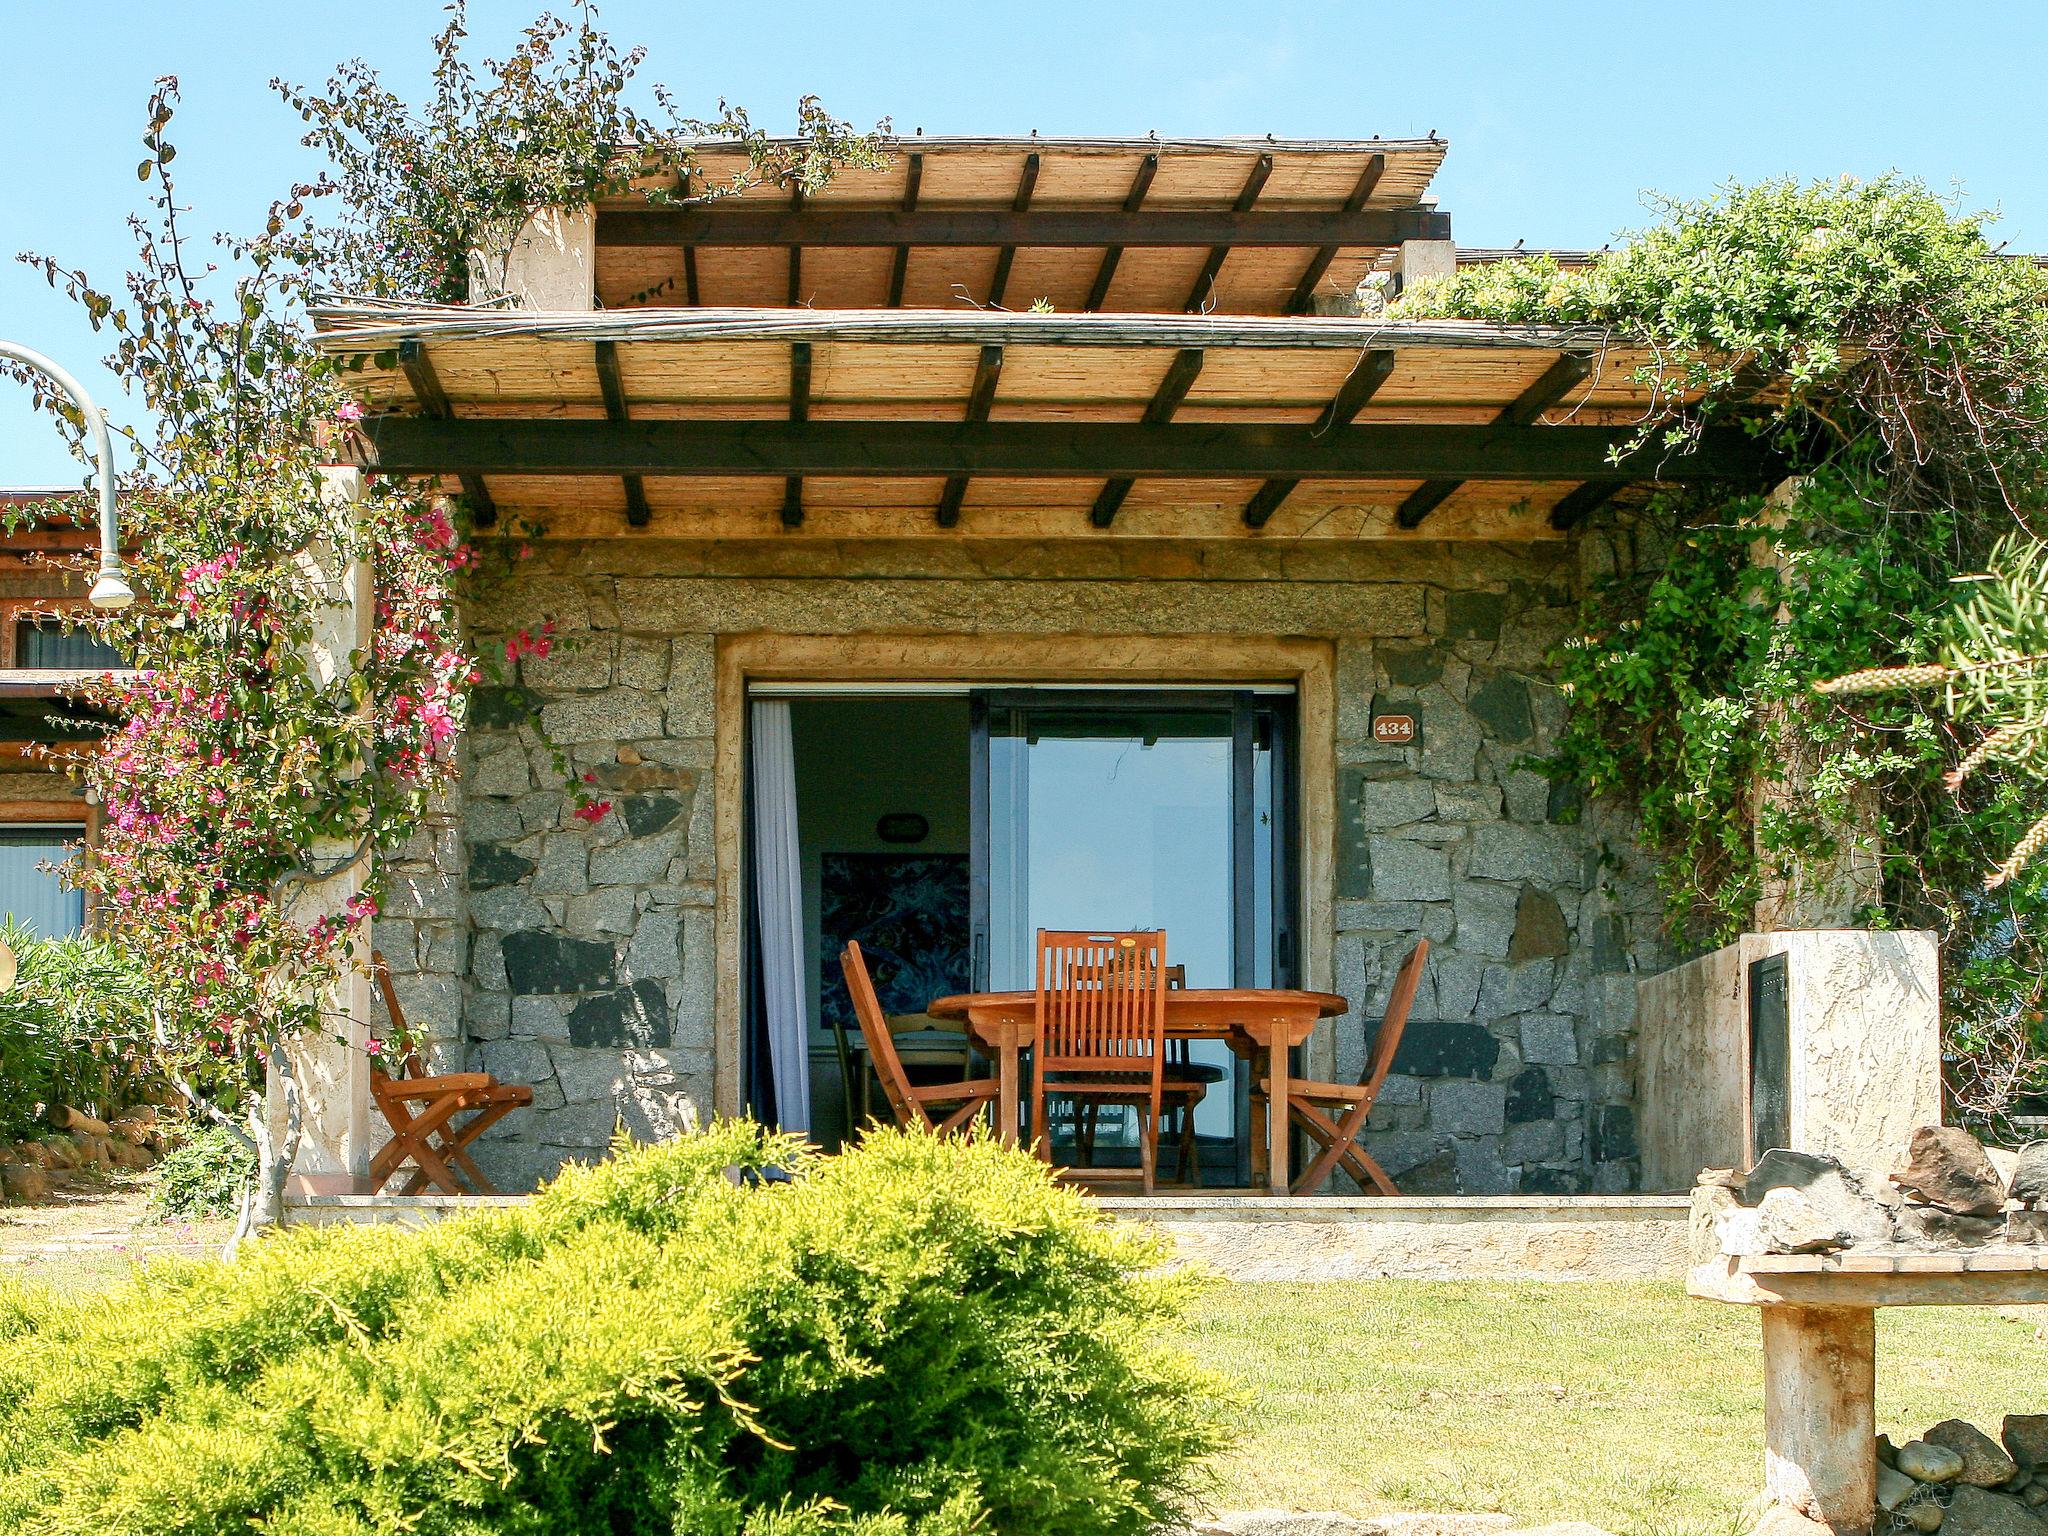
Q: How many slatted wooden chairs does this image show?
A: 5